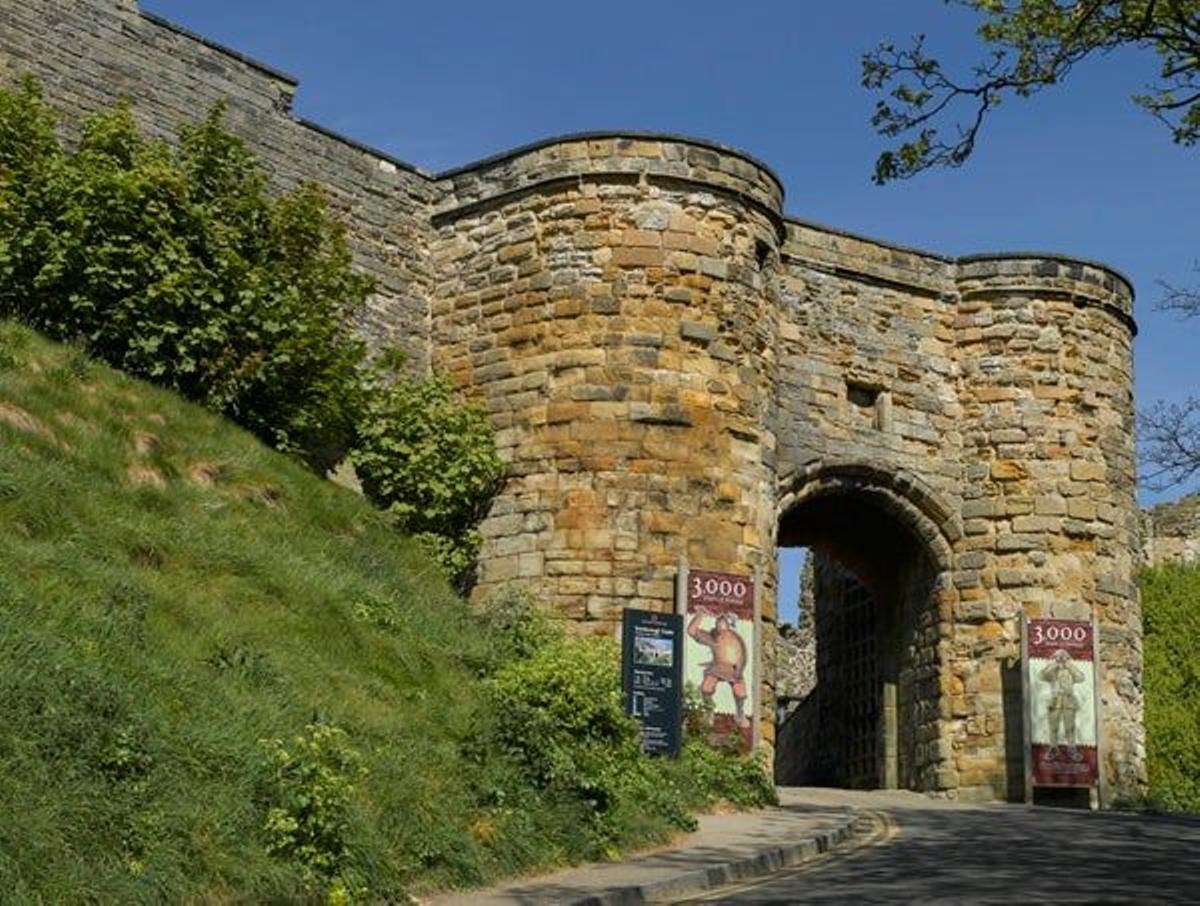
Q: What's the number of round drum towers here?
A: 2